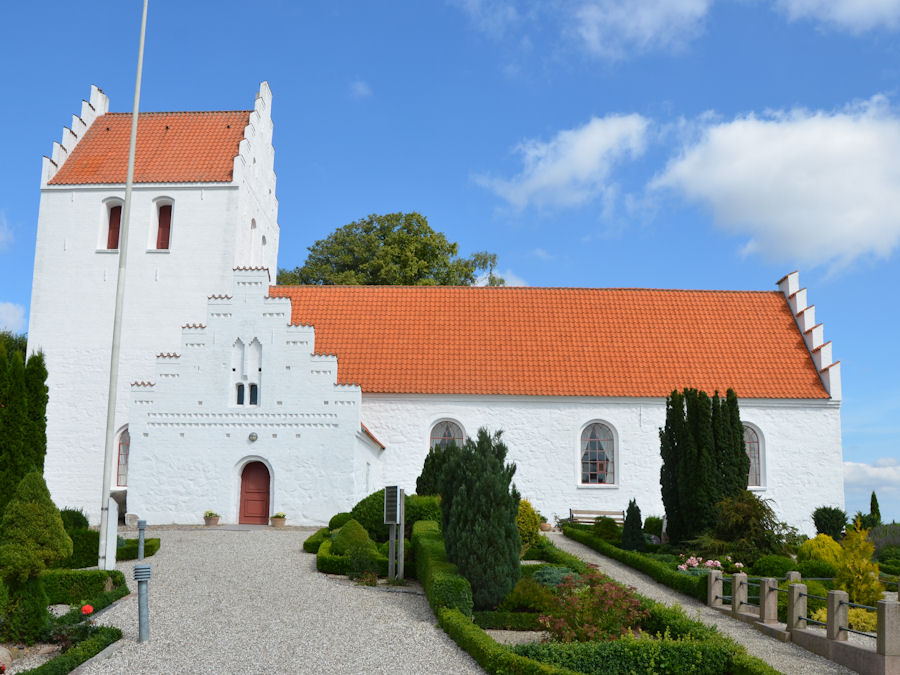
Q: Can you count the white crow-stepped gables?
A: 4